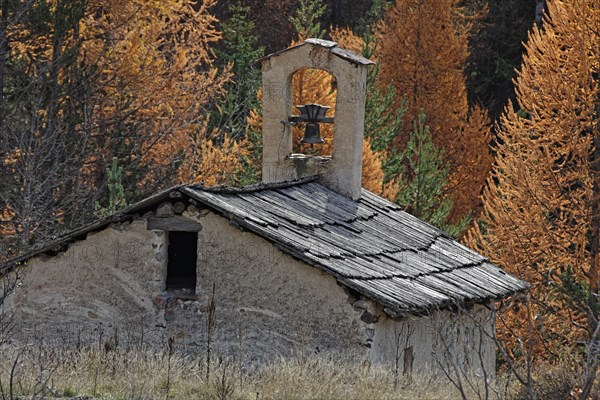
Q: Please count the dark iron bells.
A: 1